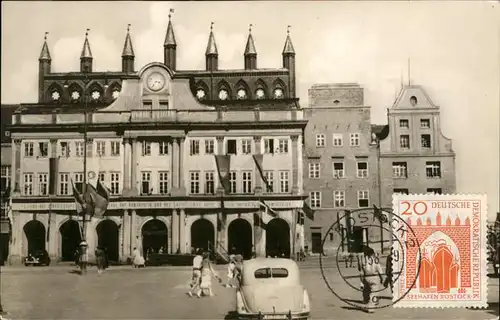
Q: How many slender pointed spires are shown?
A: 7